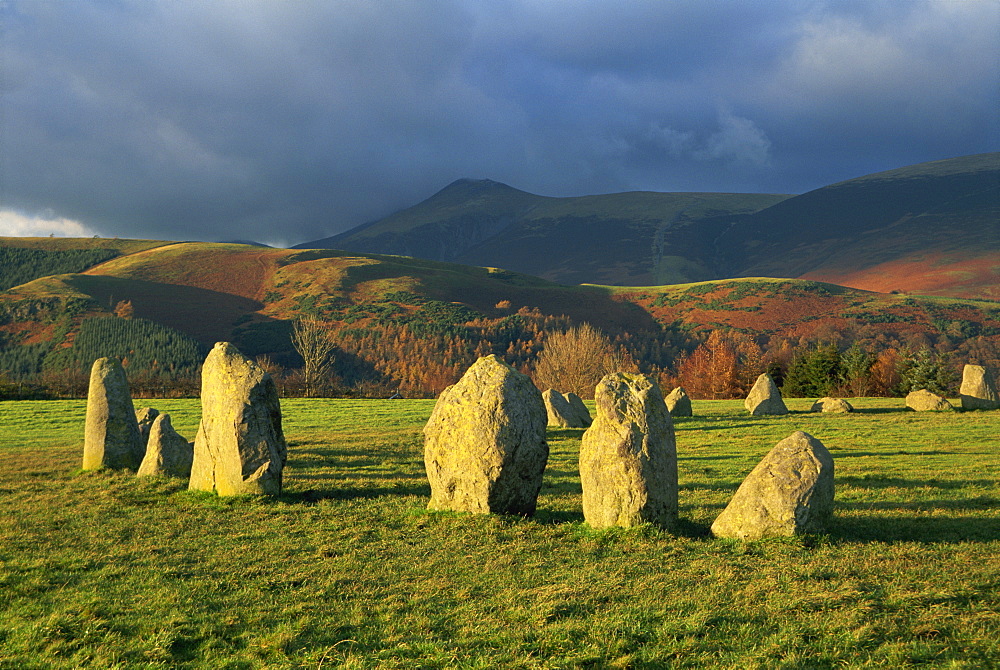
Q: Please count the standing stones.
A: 14